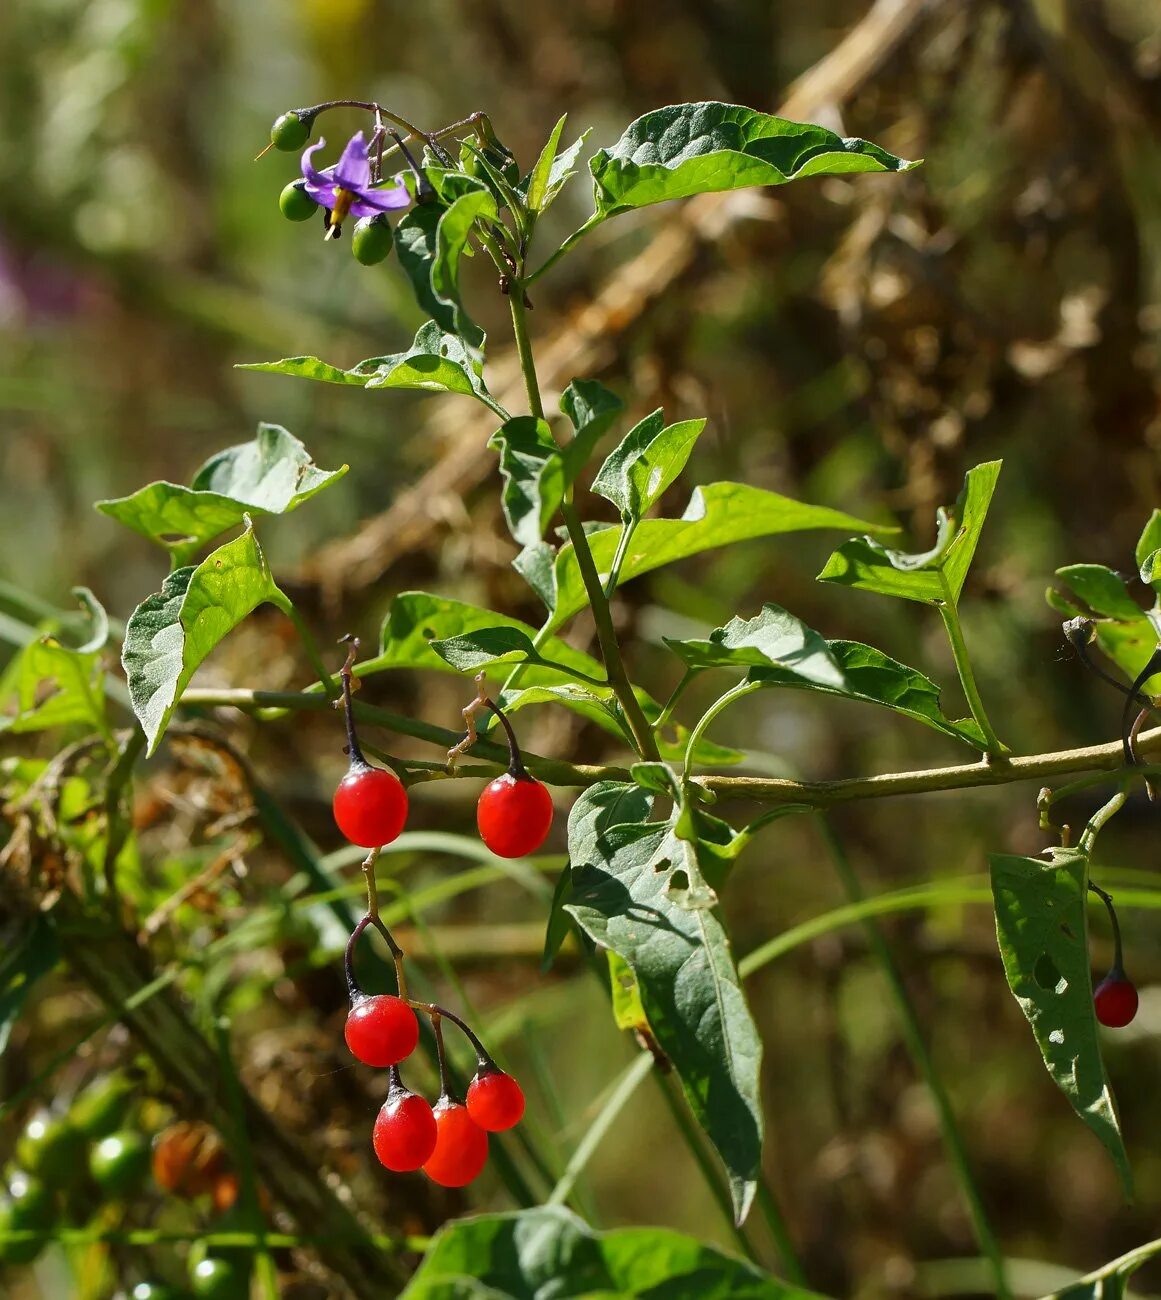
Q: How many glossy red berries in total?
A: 7